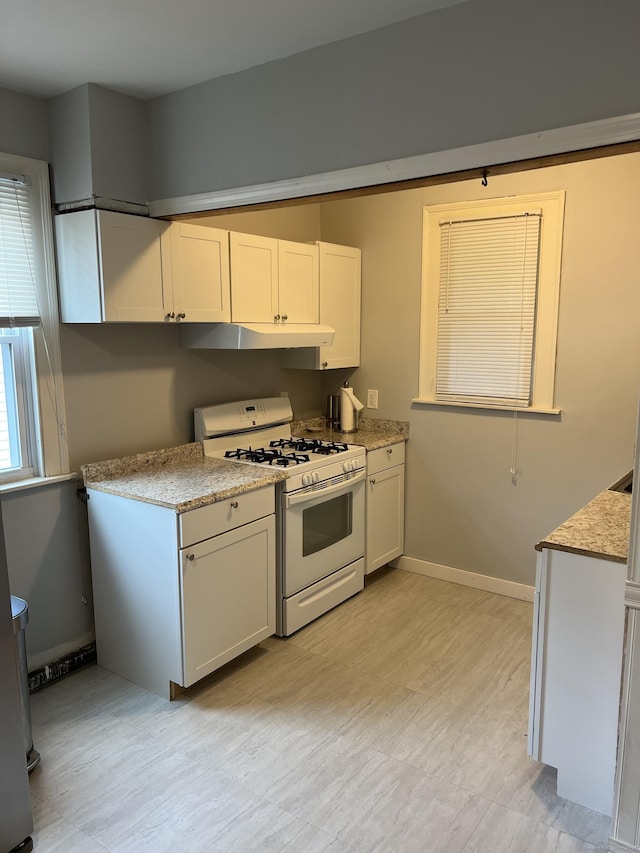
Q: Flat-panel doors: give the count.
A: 7